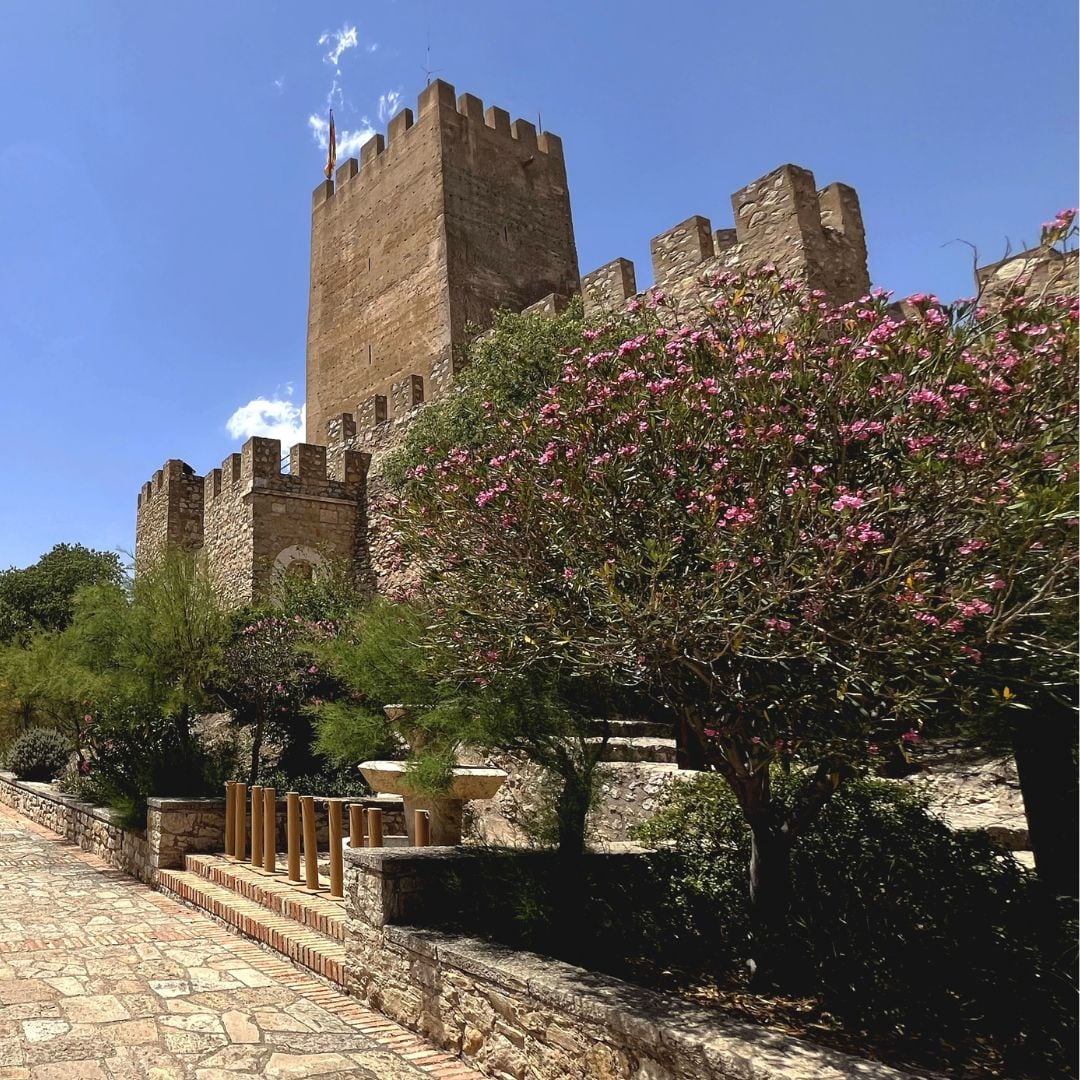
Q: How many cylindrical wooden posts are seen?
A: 10